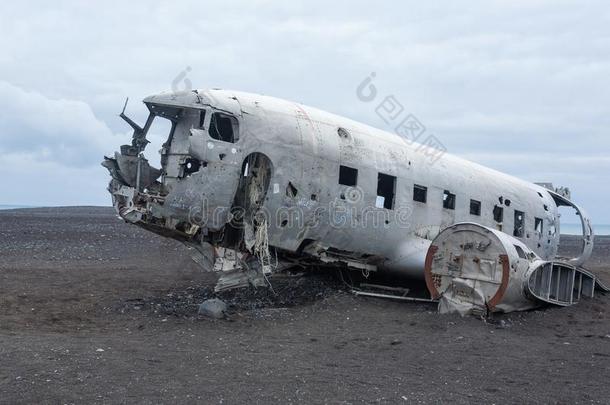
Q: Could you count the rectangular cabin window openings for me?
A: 8